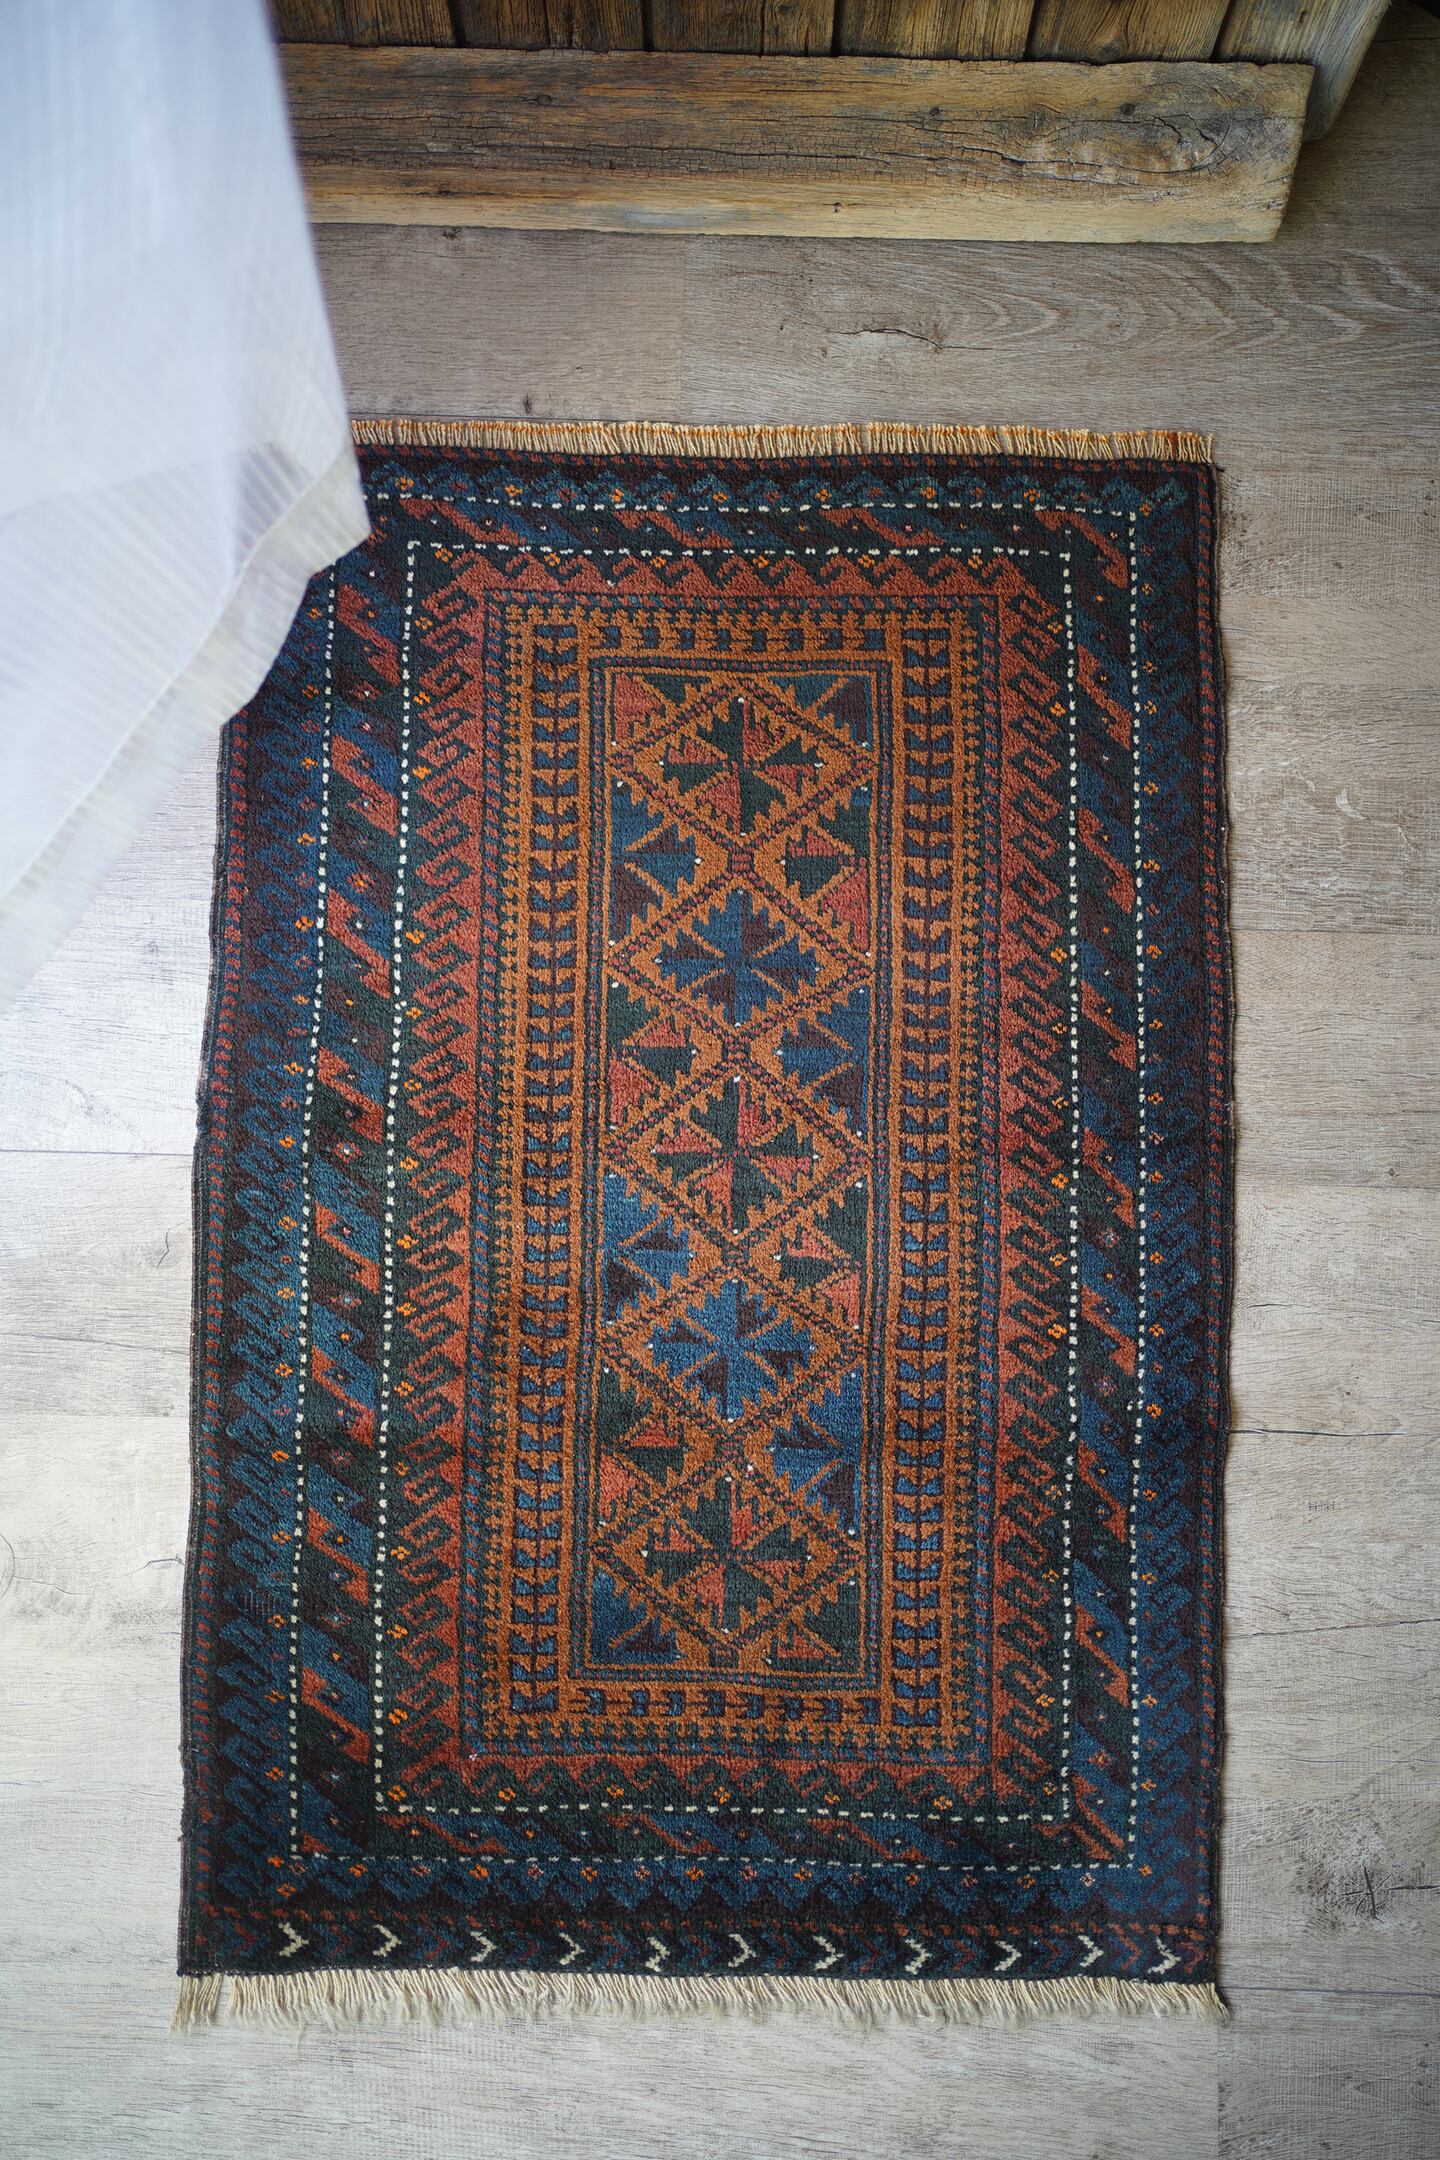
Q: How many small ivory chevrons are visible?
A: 11